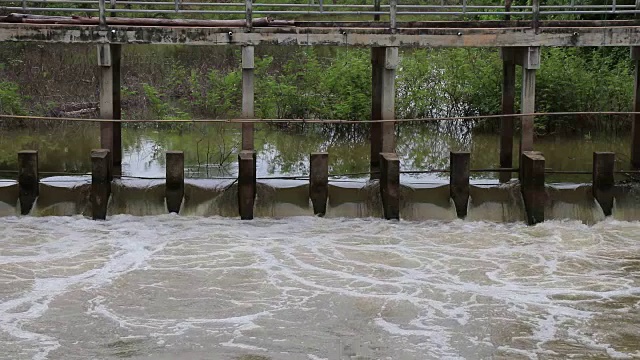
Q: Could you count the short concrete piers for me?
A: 9